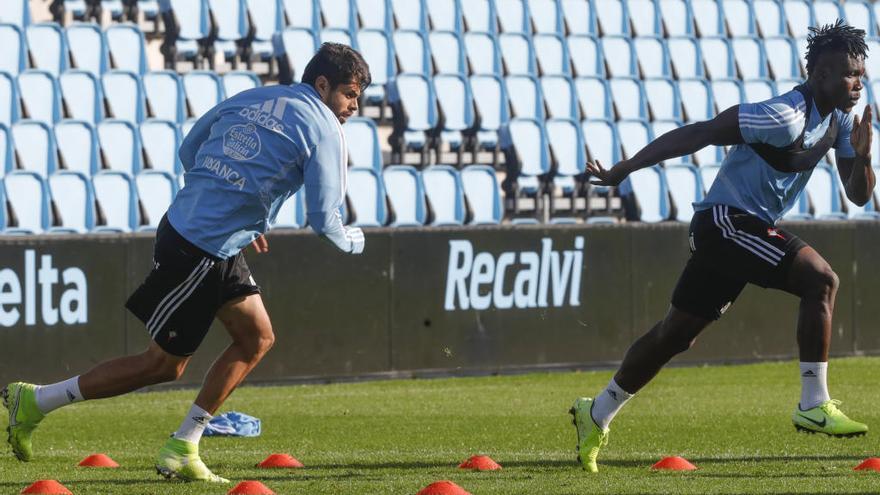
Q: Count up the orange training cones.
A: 8